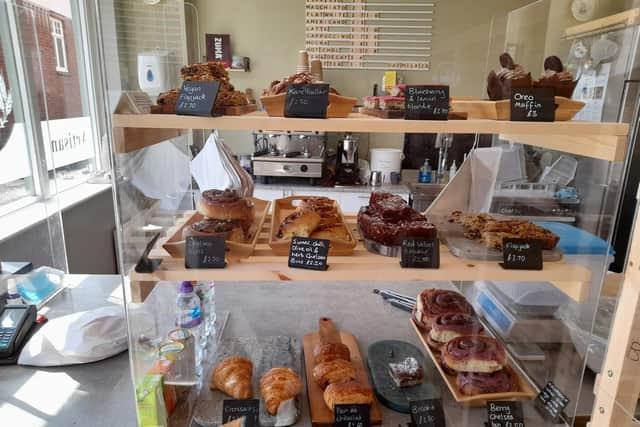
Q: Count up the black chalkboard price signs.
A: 13